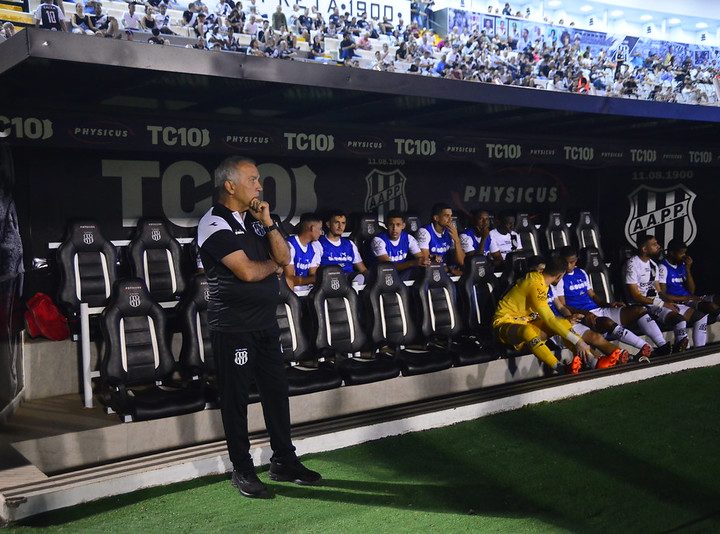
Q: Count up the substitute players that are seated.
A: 11